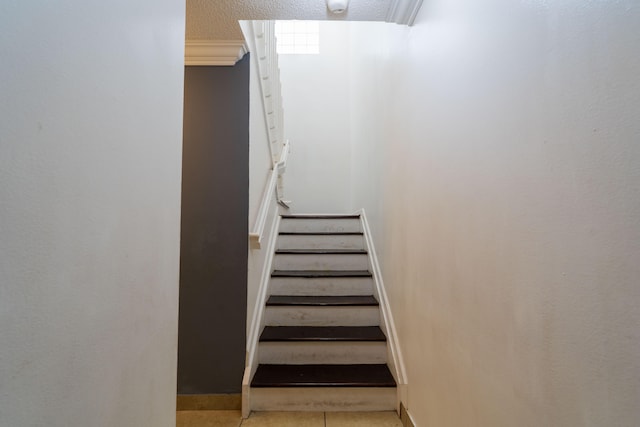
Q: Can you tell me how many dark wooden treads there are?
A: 7